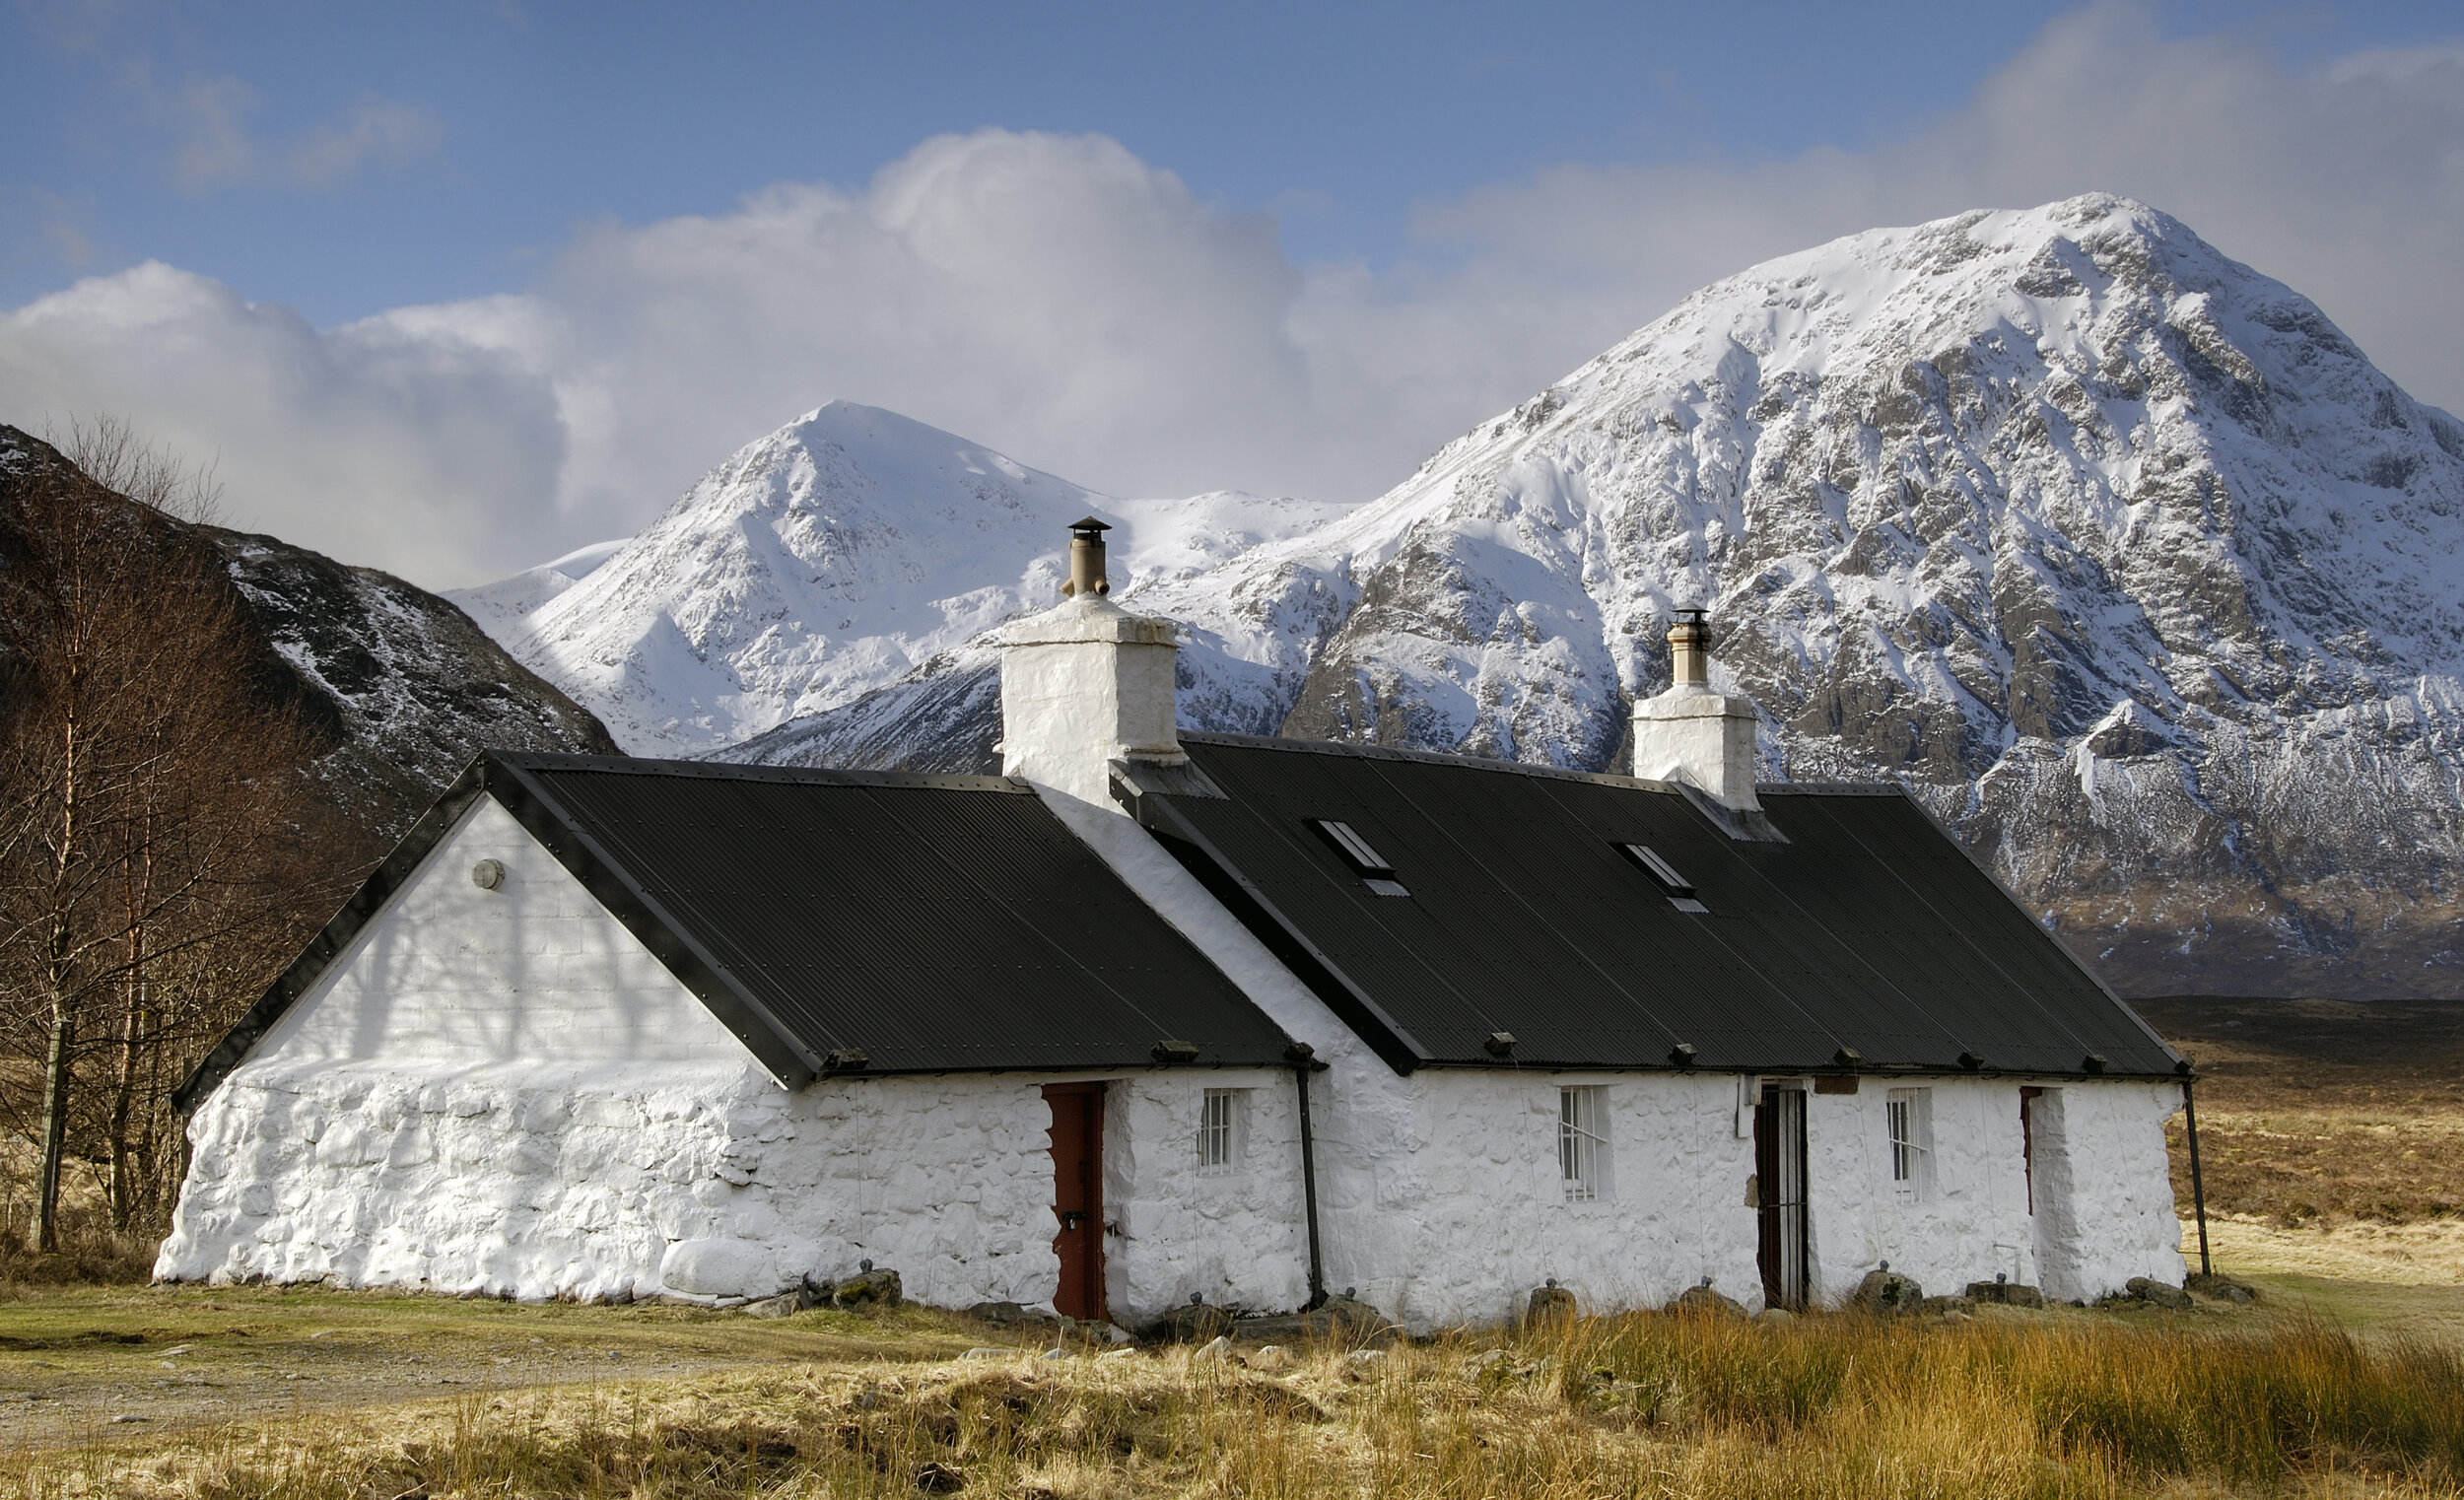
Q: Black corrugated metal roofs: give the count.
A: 2